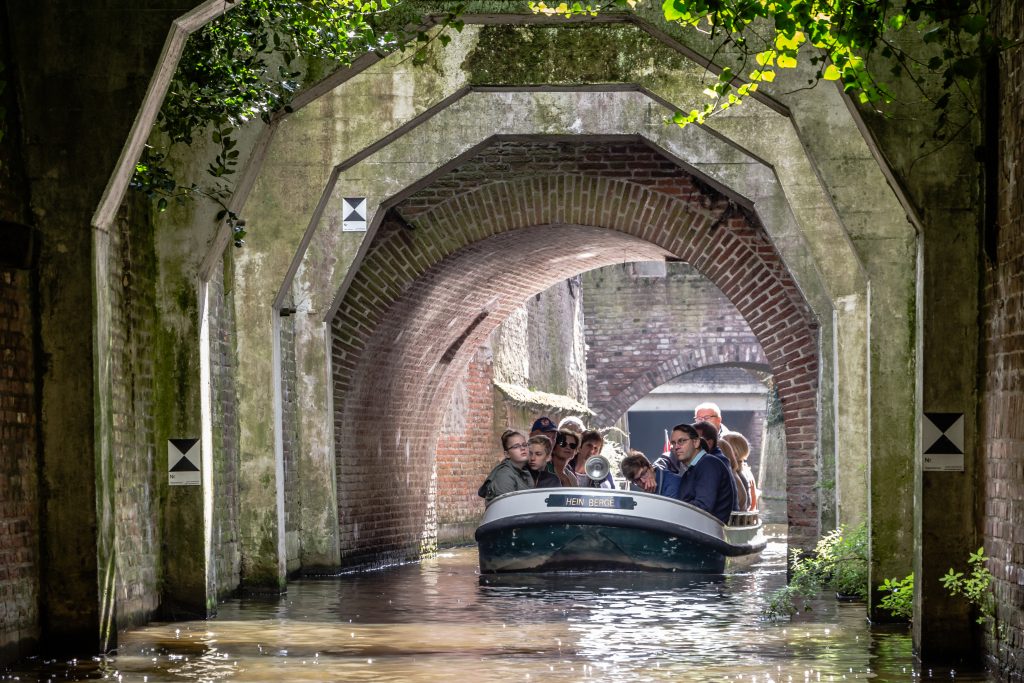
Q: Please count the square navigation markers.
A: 3